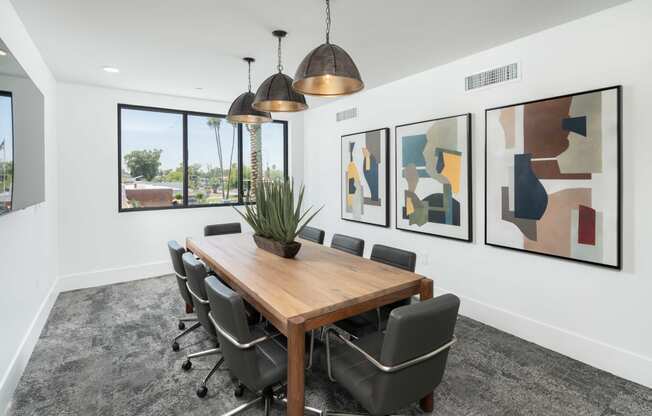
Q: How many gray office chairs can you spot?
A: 8